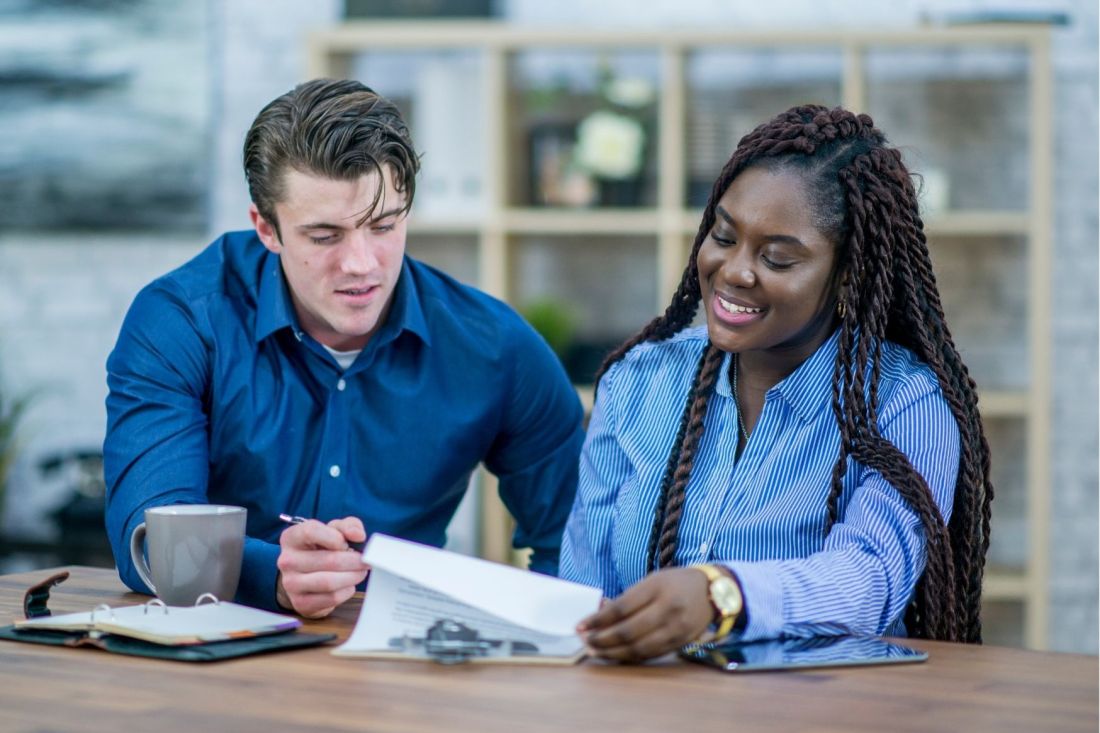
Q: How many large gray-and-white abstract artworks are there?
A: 1